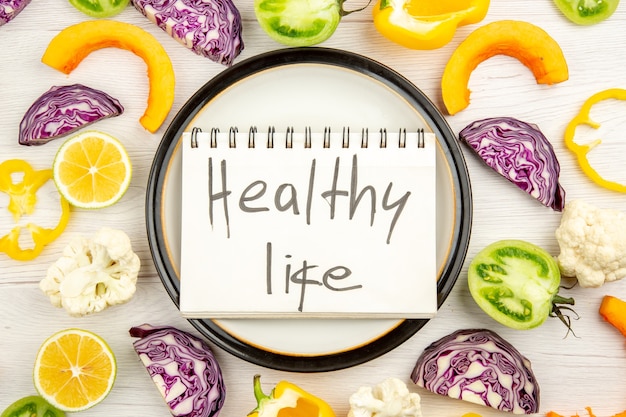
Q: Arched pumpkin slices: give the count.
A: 2